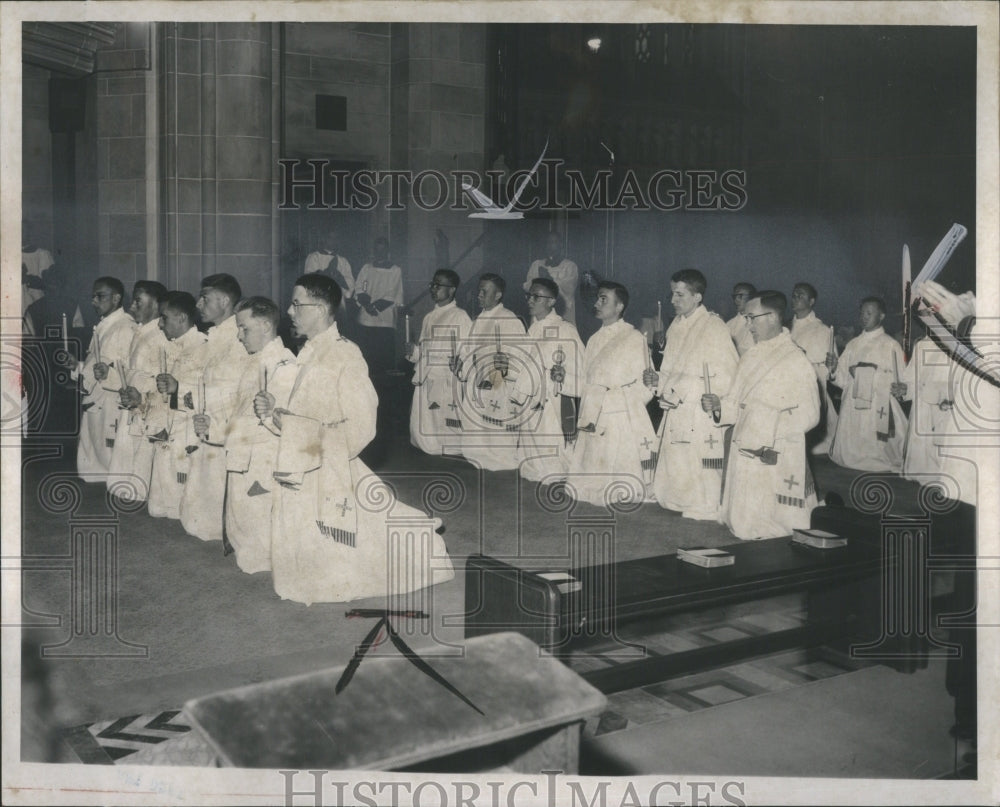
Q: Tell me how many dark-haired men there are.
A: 14